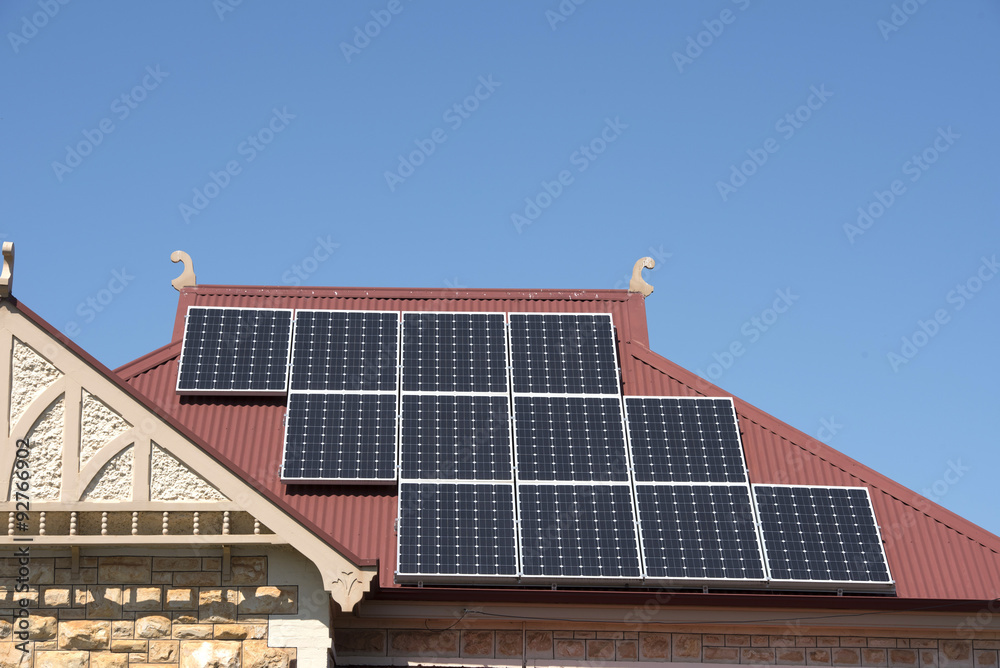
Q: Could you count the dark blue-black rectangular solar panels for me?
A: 12